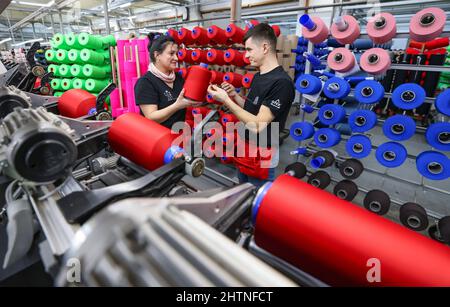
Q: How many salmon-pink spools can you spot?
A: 6